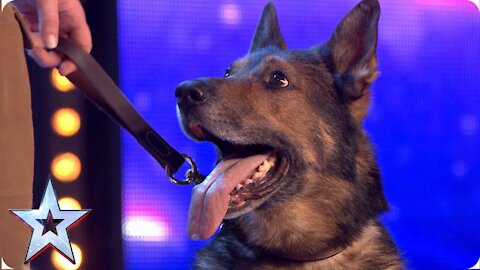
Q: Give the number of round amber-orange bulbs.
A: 5